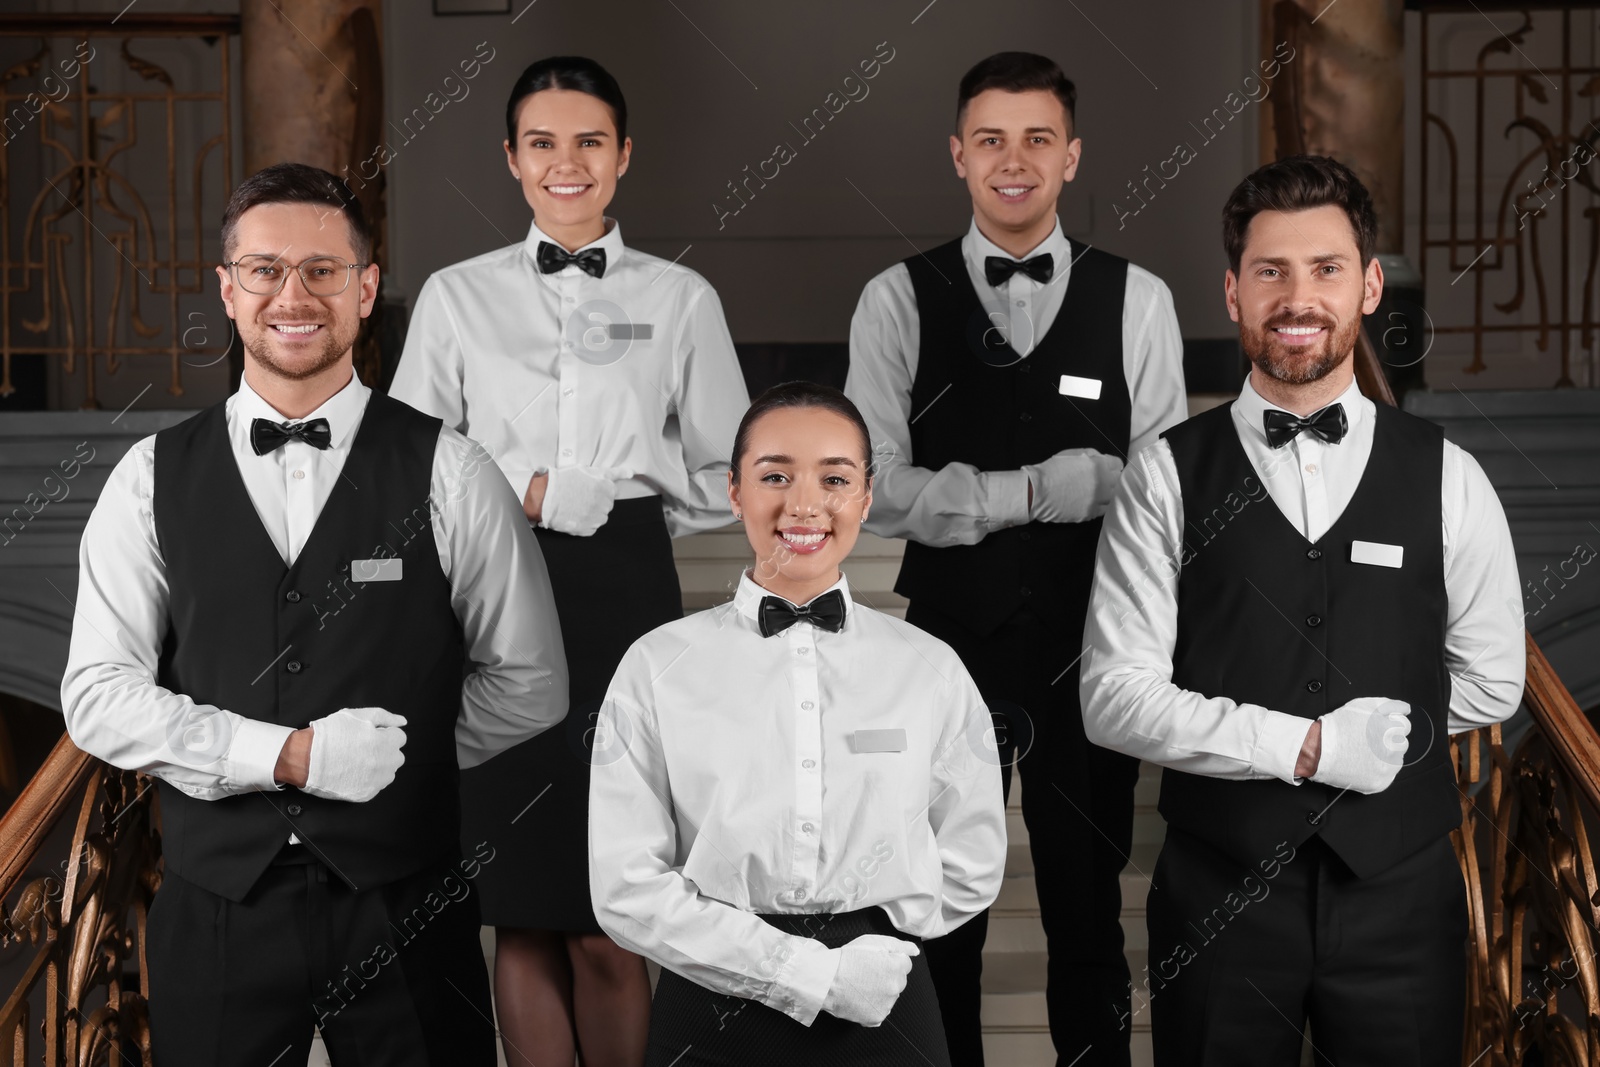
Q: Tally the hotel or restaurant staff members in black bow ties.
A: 5